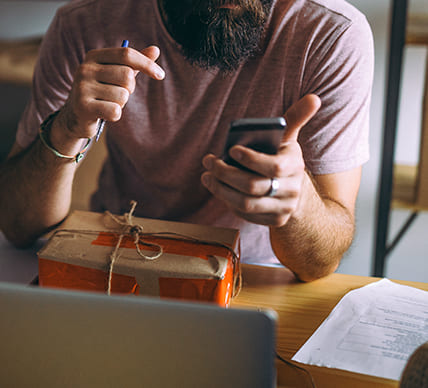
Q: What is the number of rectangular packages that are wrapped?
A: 1